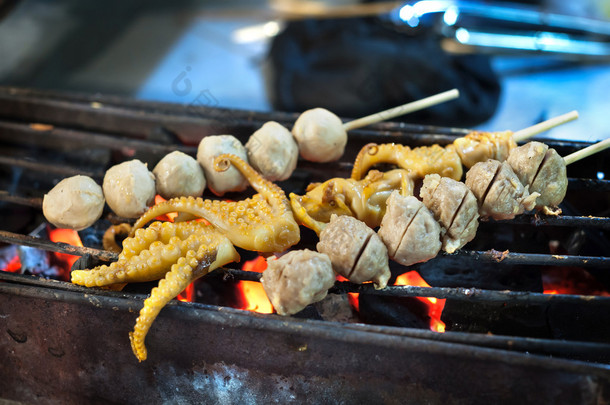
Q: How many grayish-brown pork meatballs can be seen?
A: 6